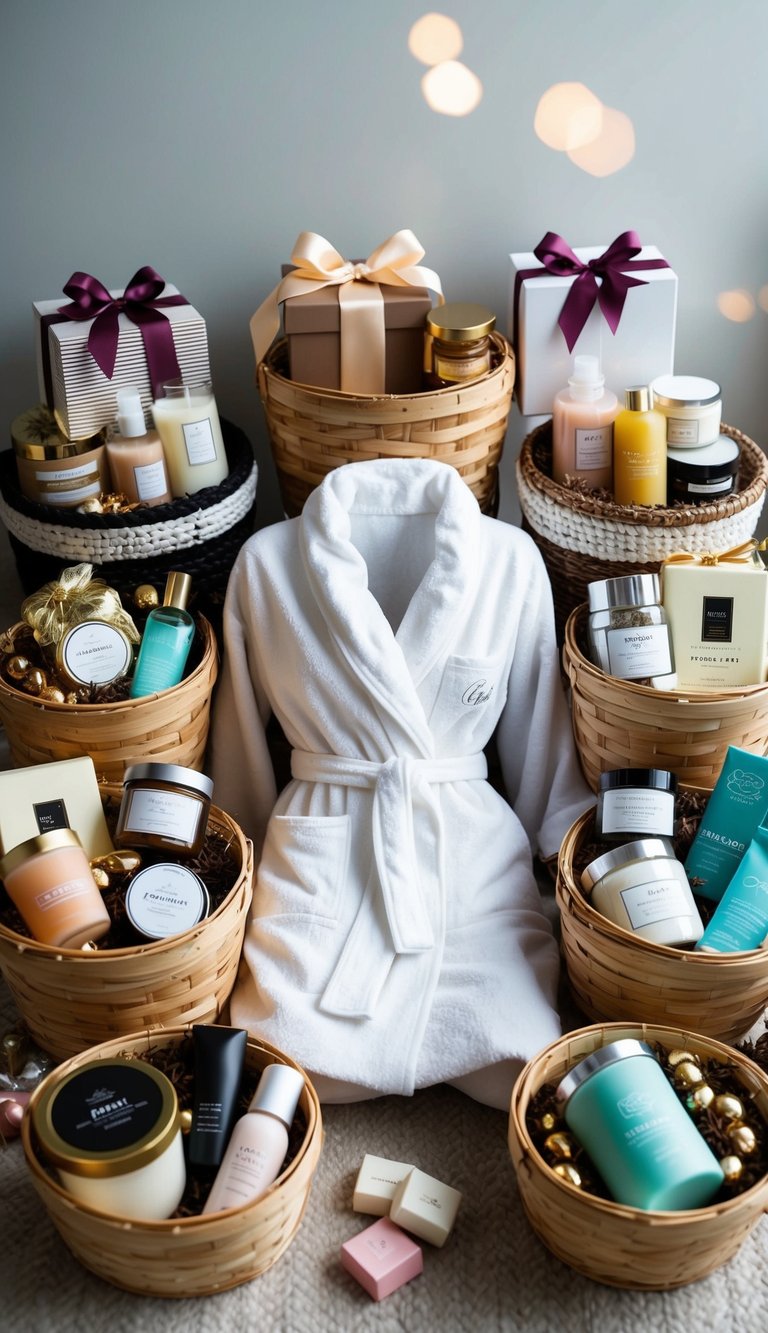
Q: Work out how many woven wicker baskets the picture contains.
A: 9